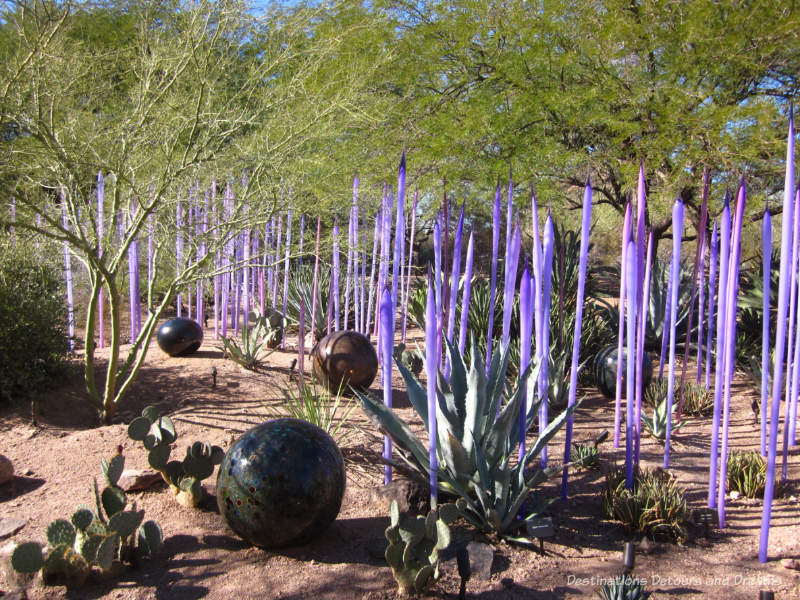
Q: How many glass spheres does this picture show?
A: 4